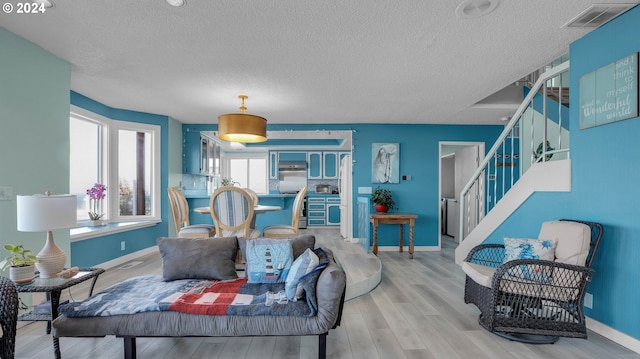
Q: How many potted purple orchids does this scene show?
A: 1